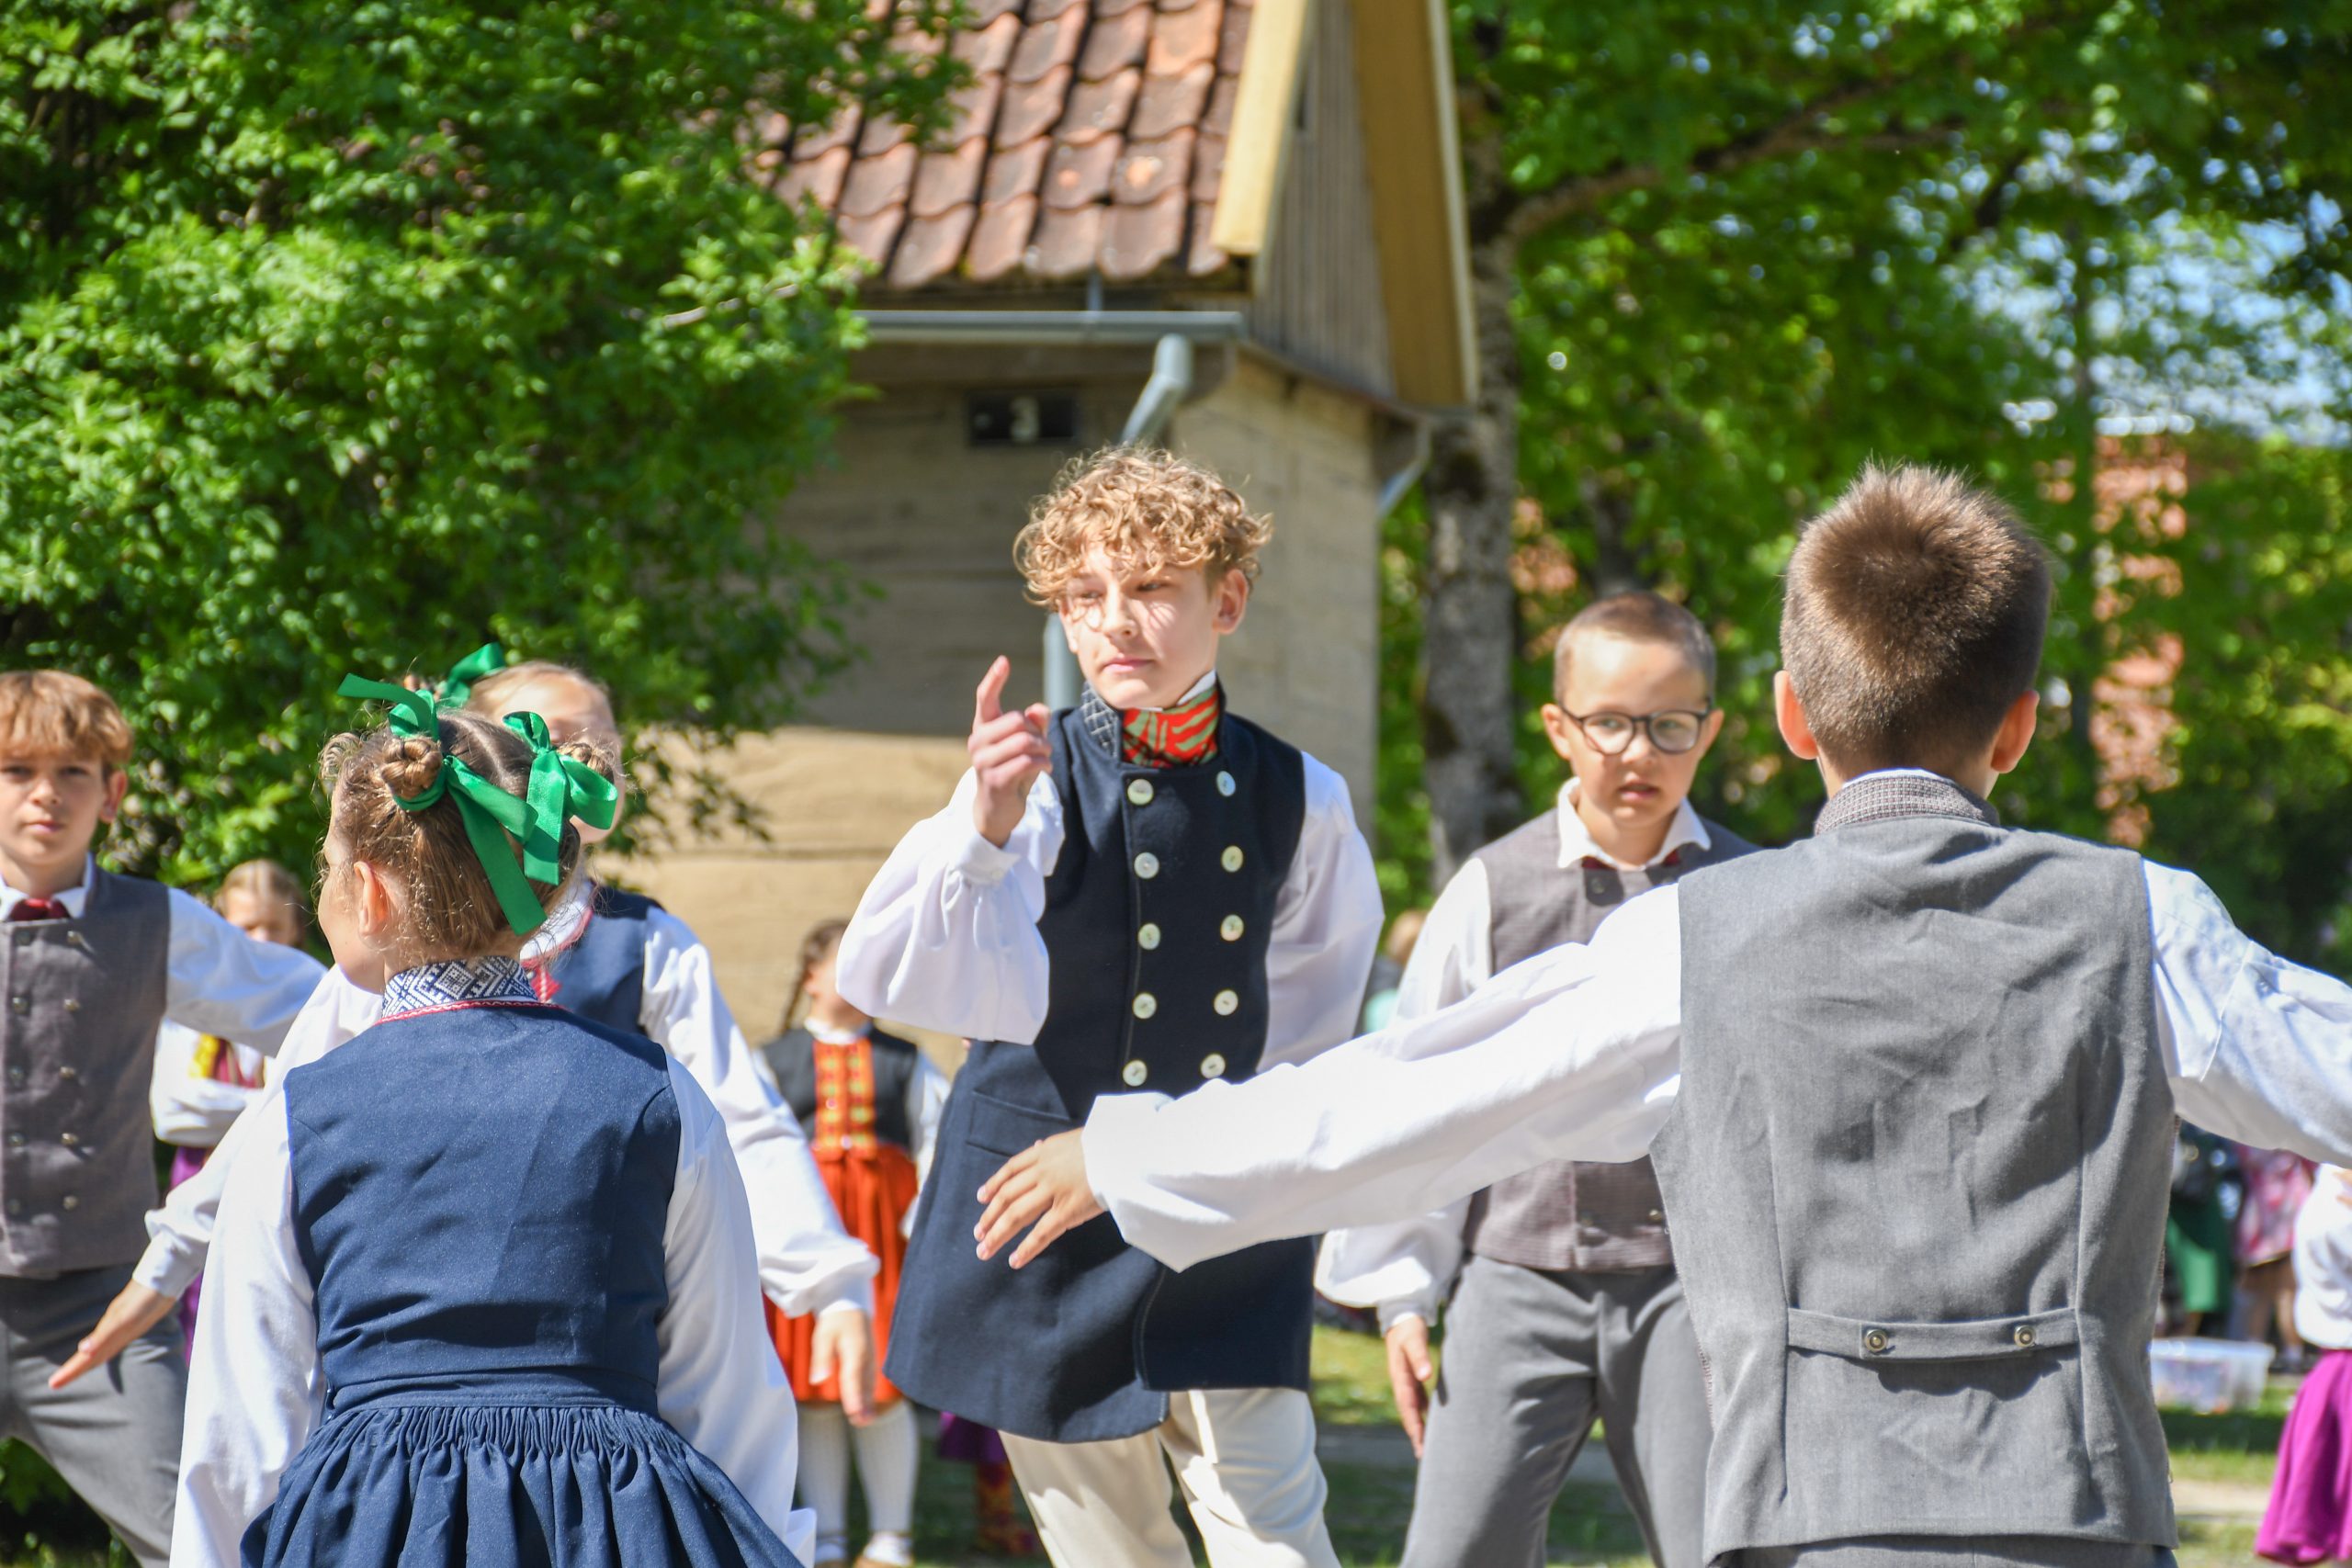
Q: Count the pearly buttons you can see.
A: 10